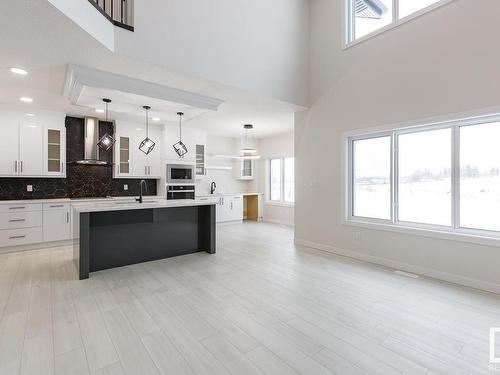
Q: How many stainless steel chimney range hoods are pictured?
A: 1